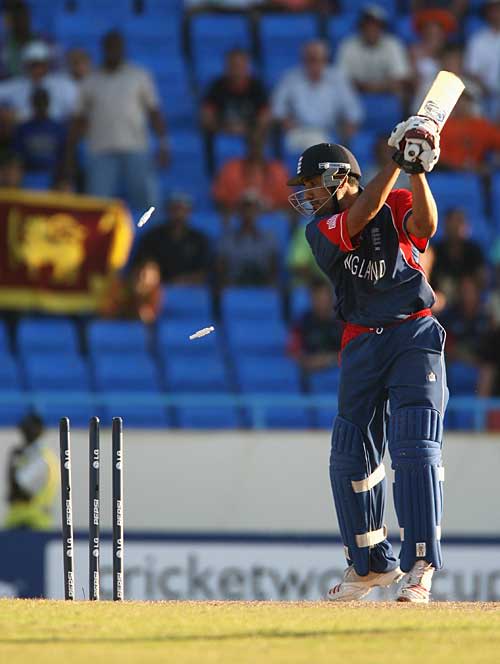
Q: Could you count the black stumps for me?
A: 3